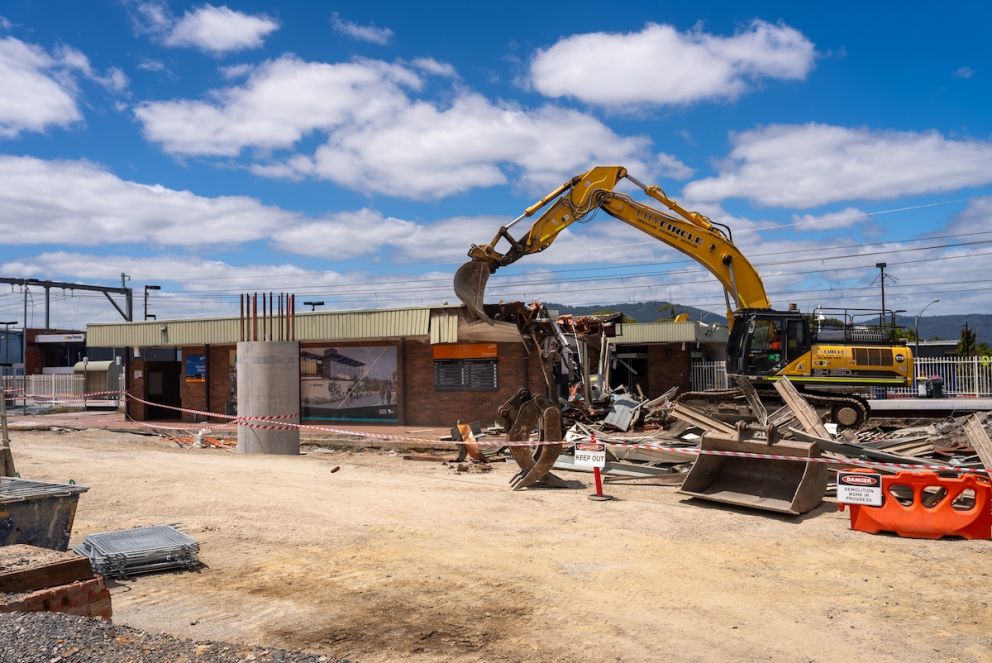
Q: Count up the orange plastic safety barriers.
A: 1